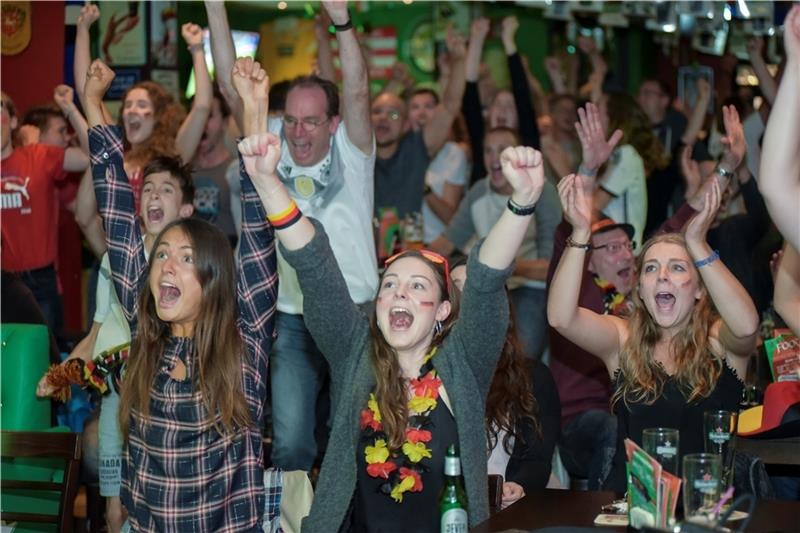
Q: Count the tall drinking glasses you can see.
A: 3